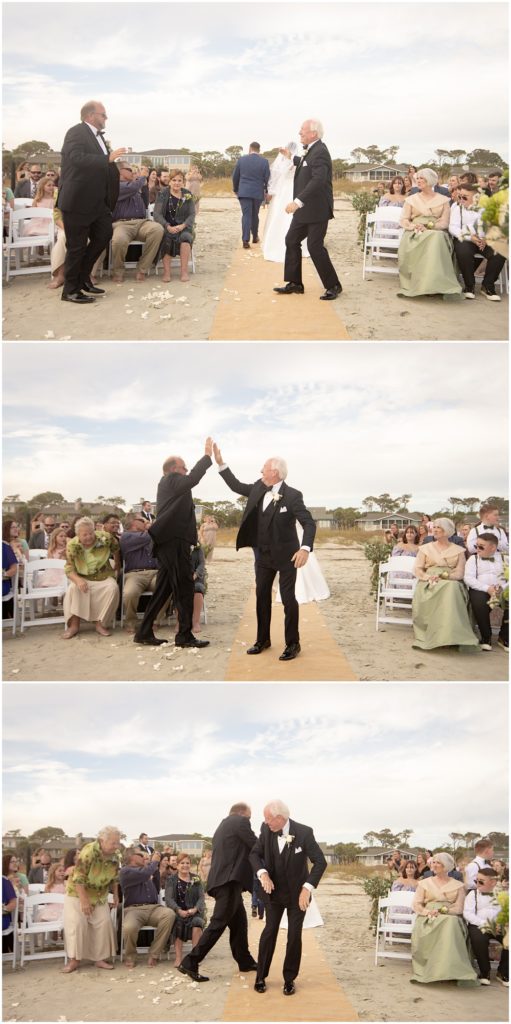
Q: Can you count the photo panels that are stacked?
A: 3